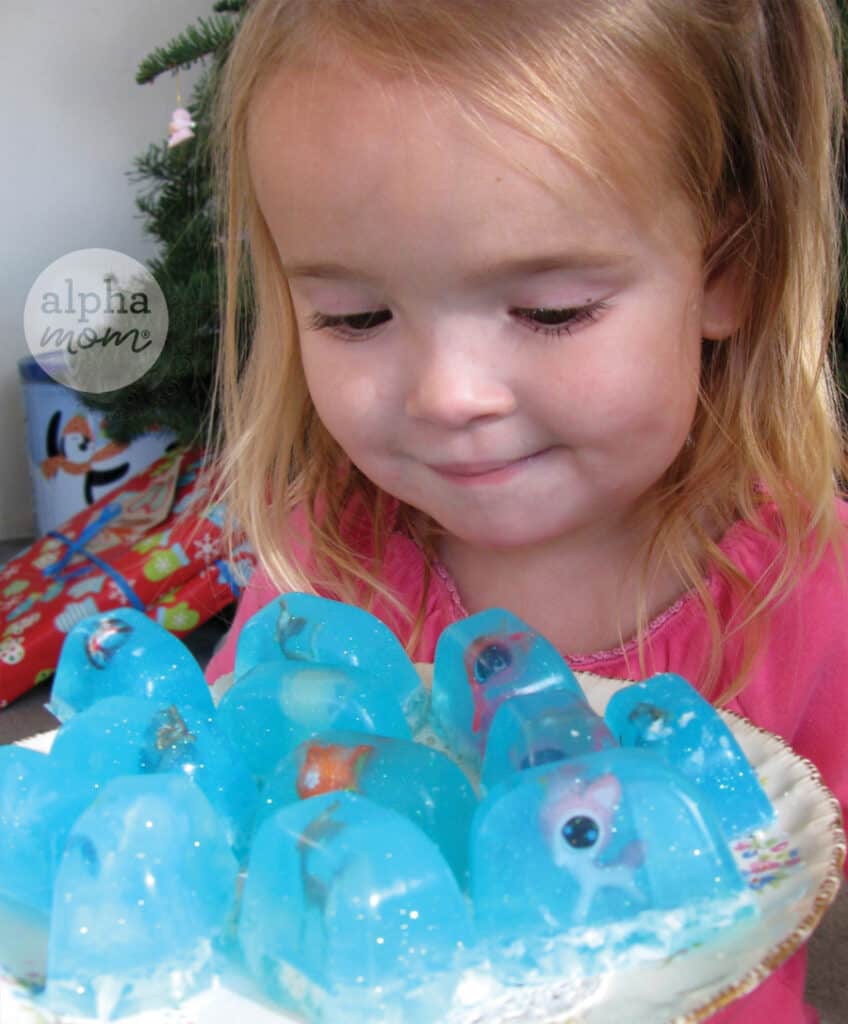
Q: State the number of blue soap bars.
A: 12